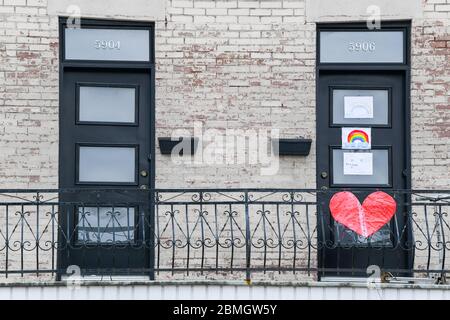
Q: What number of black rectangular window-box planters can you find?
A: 2